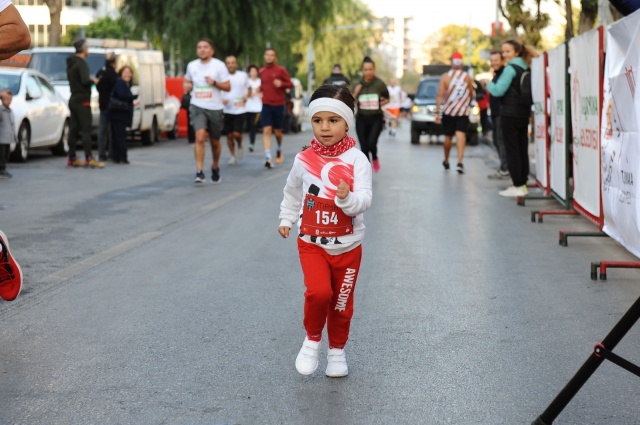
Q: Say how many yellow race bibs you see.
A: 0